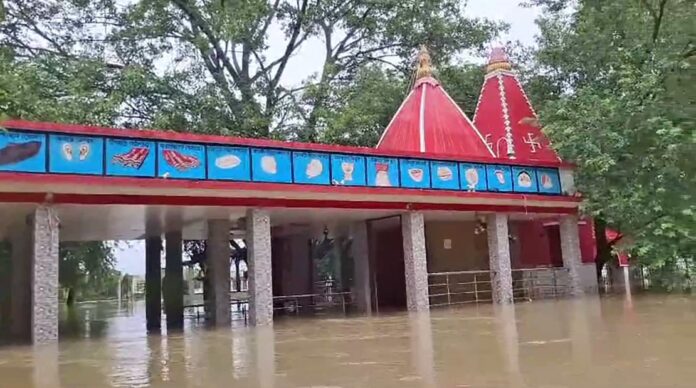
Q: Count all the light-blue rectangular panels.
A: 15